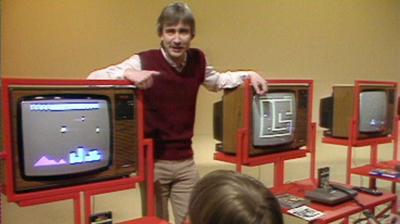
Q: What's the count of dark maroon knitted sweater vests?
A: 1